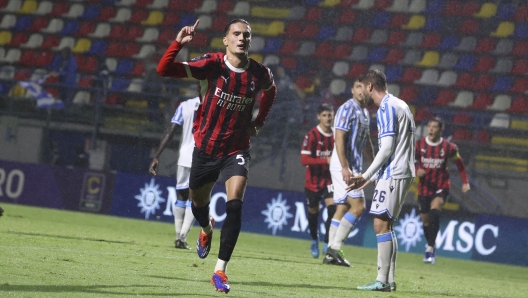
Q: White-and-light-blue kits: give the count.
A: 3